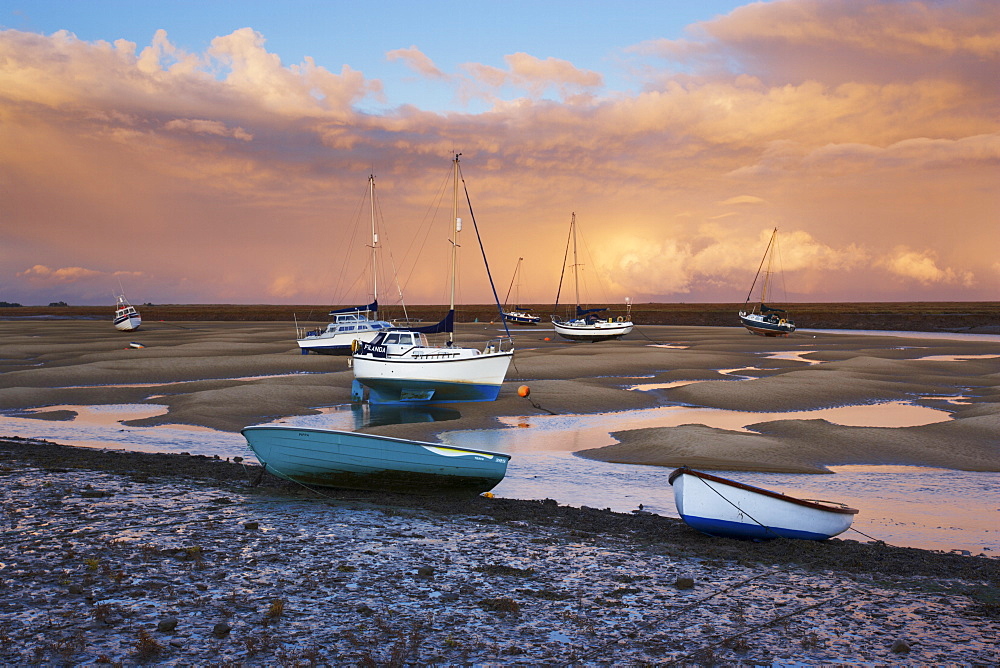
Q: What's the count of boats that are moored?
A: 8